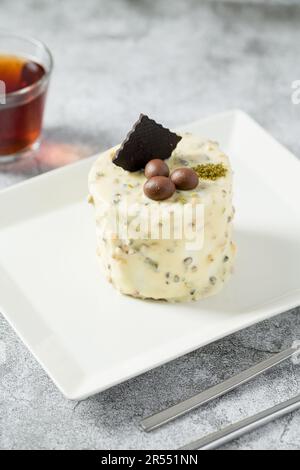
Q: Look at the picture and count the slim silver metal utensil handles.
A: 2